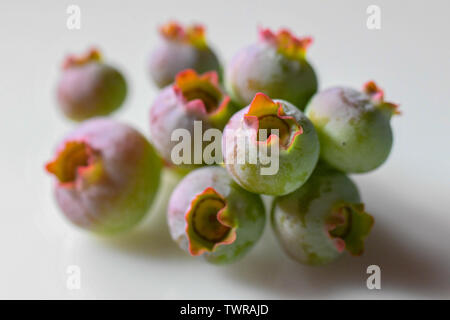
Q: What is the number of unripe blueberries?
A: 9